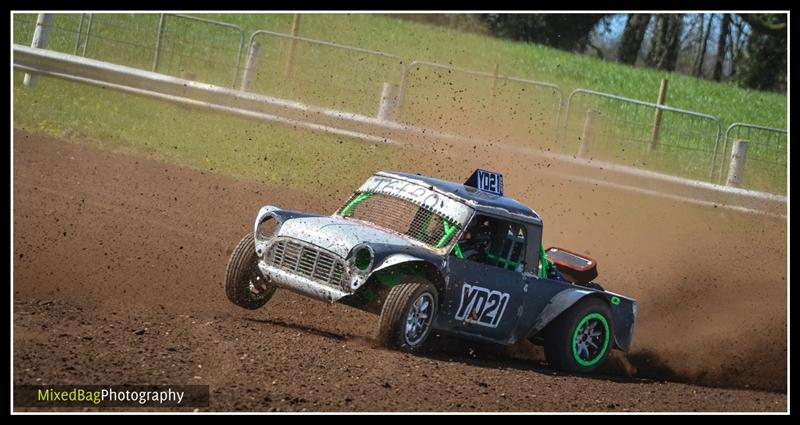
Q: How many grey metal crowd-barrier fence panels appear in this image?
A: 6